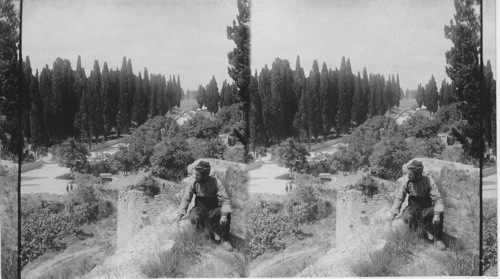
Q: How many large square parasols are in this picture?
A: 0